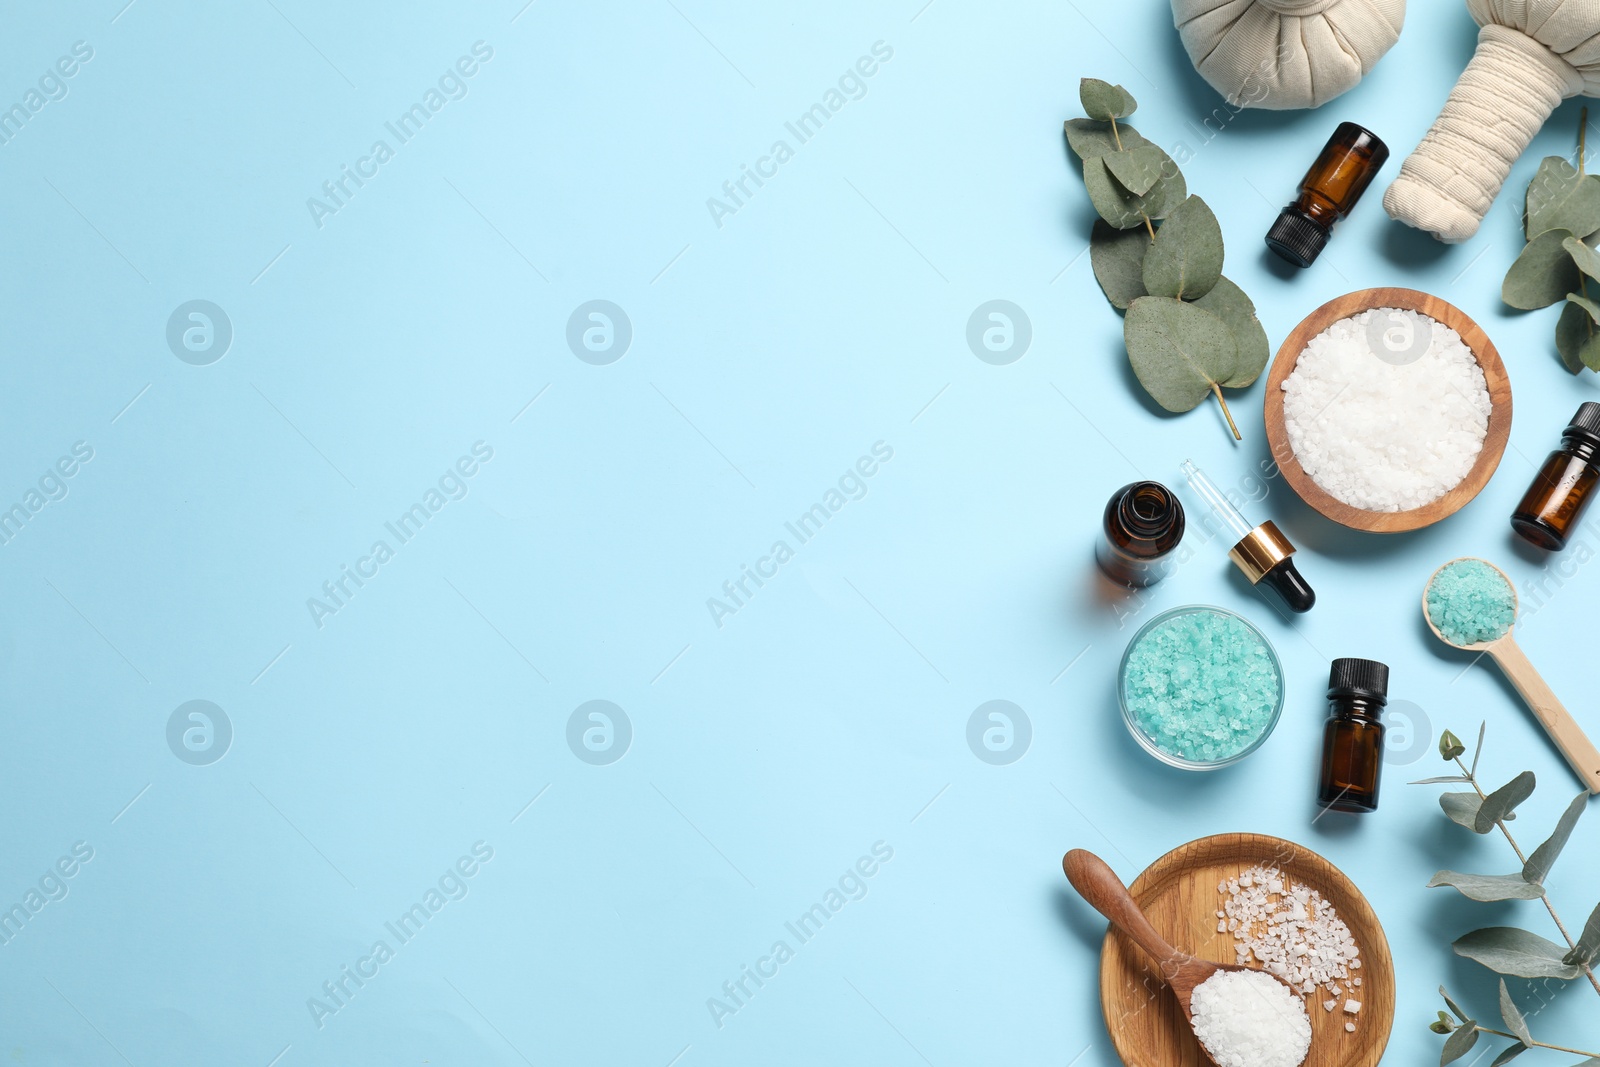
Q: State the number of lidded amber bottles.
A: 3